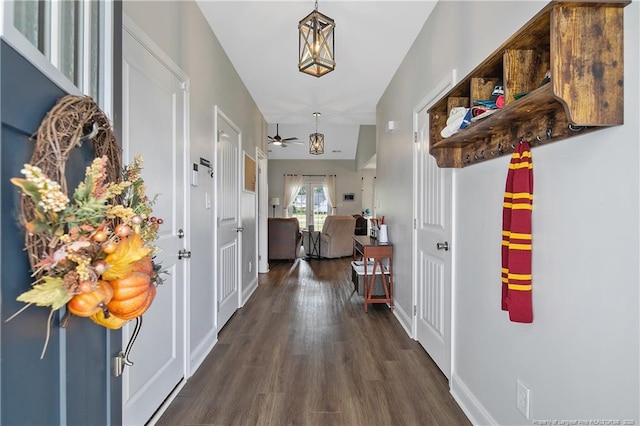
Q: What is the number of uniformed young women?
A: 0